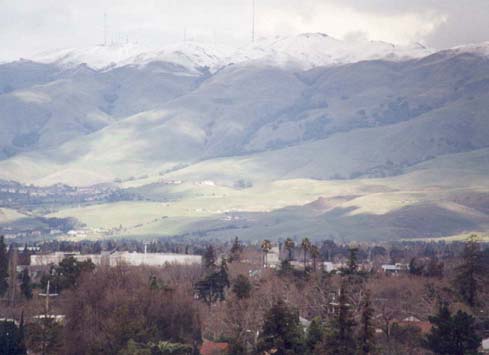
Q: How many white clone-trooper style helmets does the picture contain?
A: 0